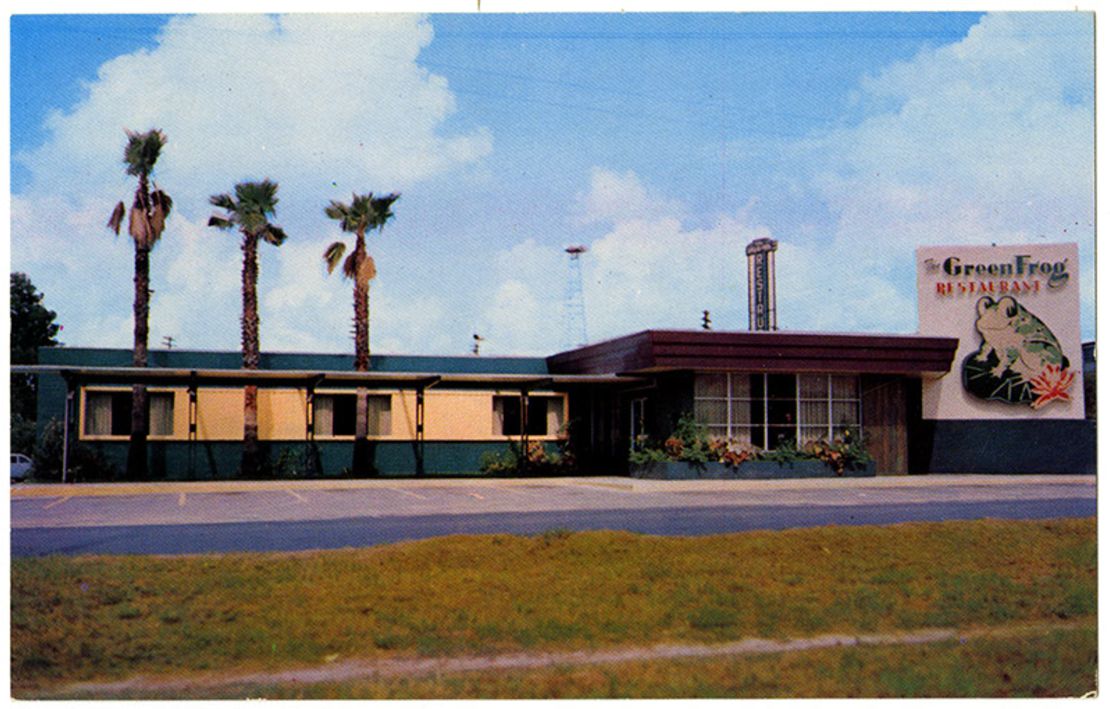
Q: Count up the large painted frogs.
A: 1